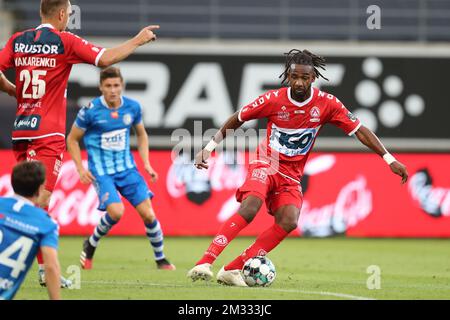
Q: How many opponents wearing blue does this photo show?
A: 2